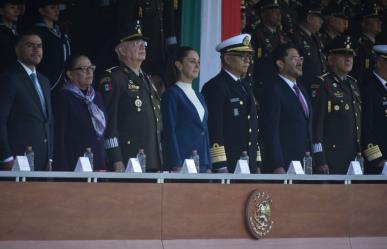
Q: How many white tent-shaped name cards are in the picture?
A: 8